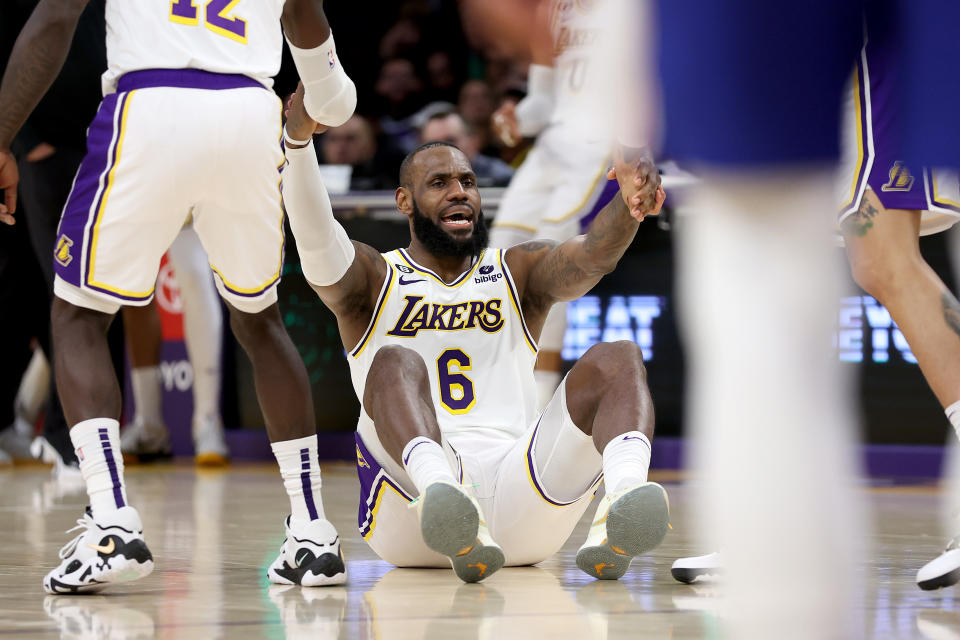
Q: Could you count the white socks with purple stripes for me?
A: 2